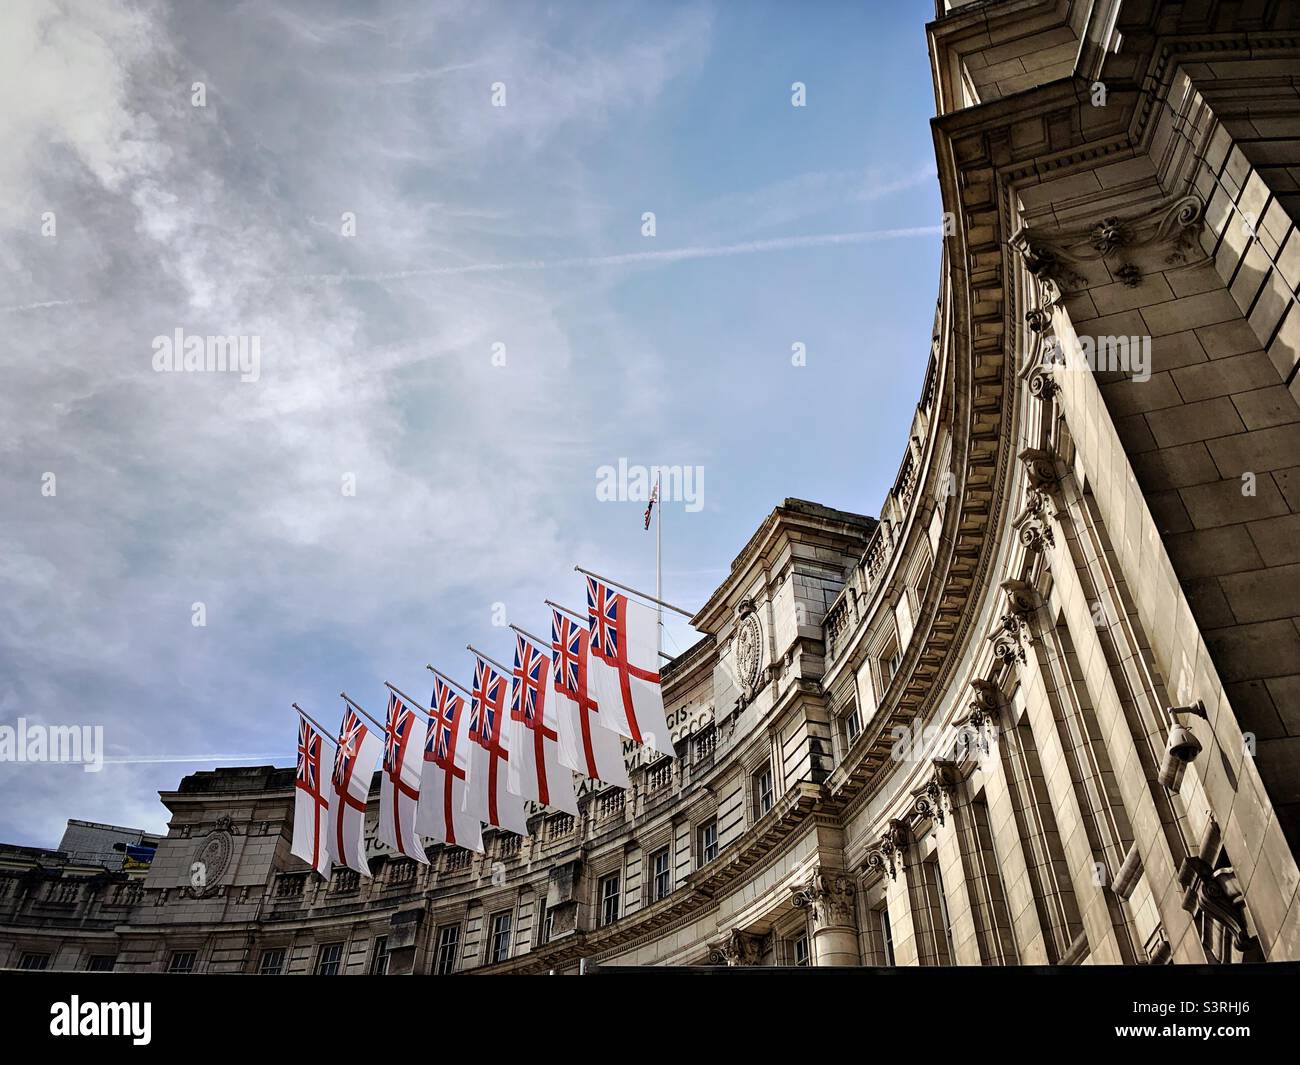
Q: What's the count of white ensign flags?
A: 8